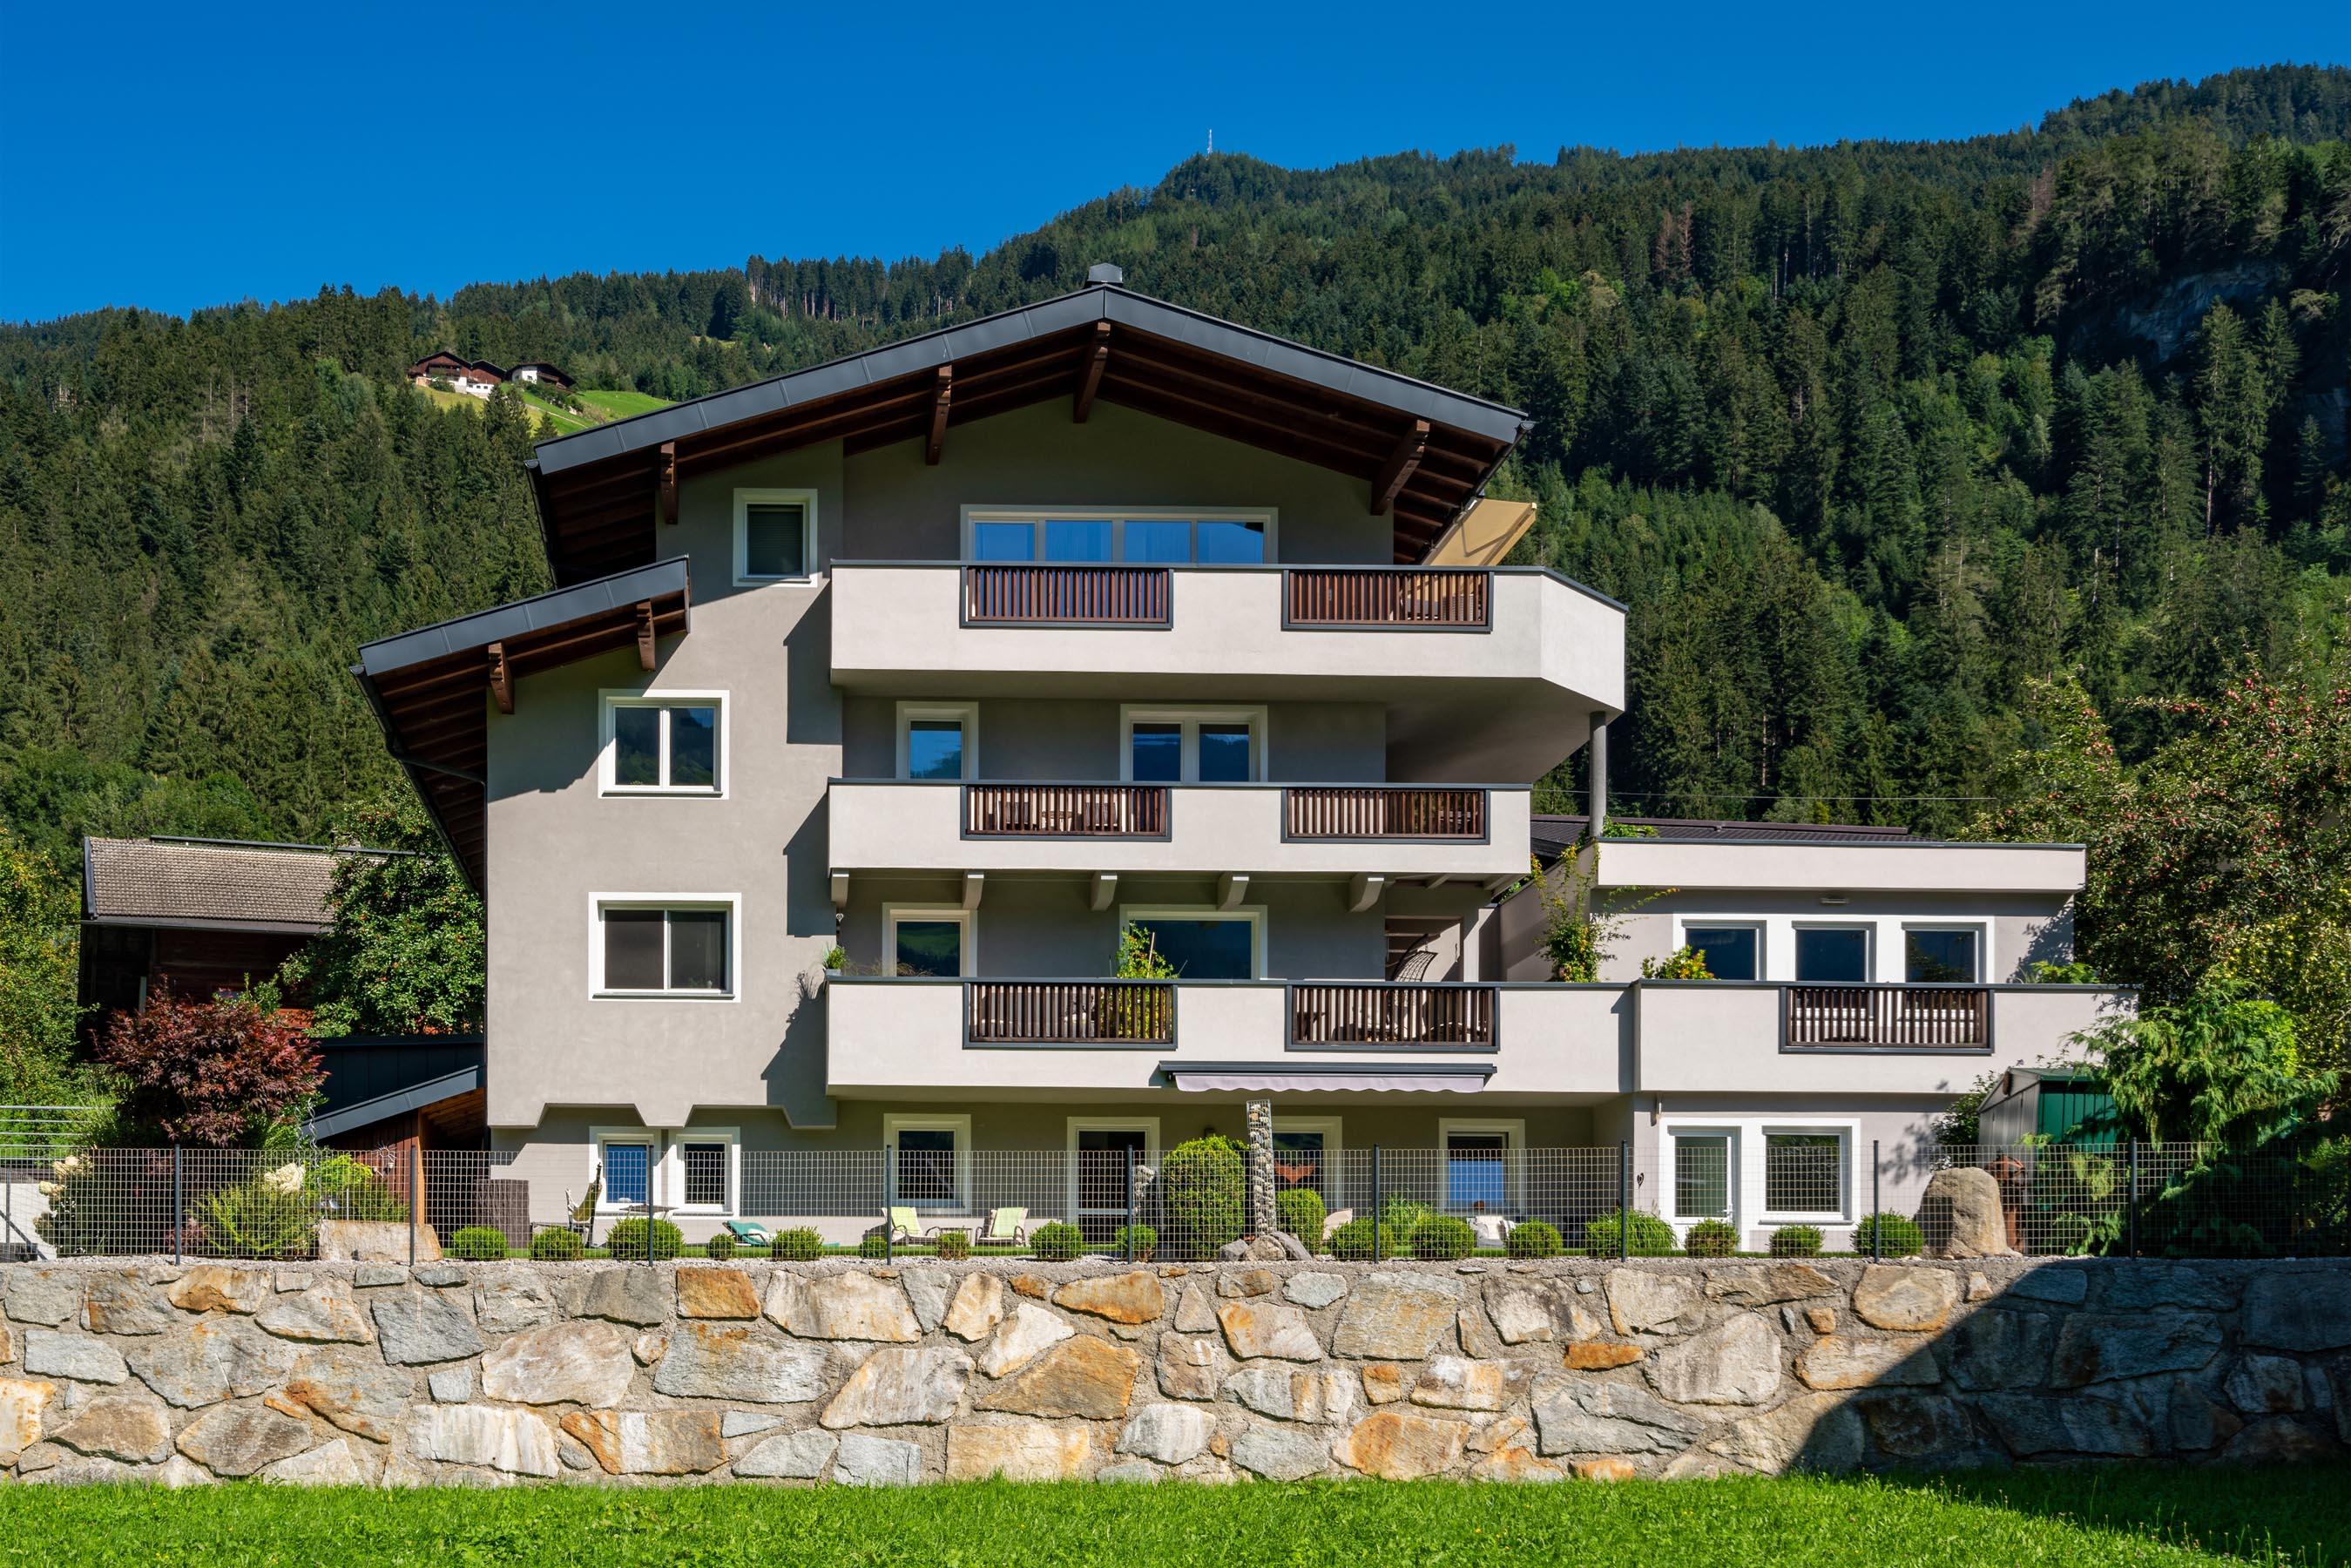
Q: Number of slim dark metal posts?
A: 9